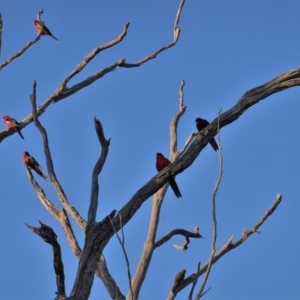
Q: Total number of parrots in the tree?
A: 6